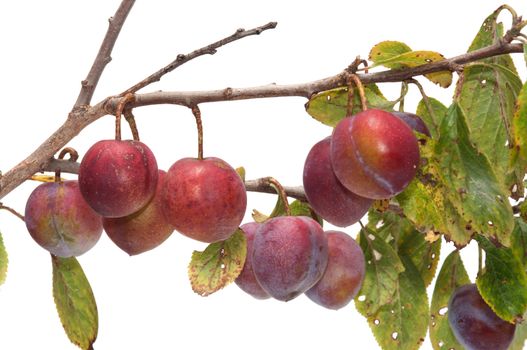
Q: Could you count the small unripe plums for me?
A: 0